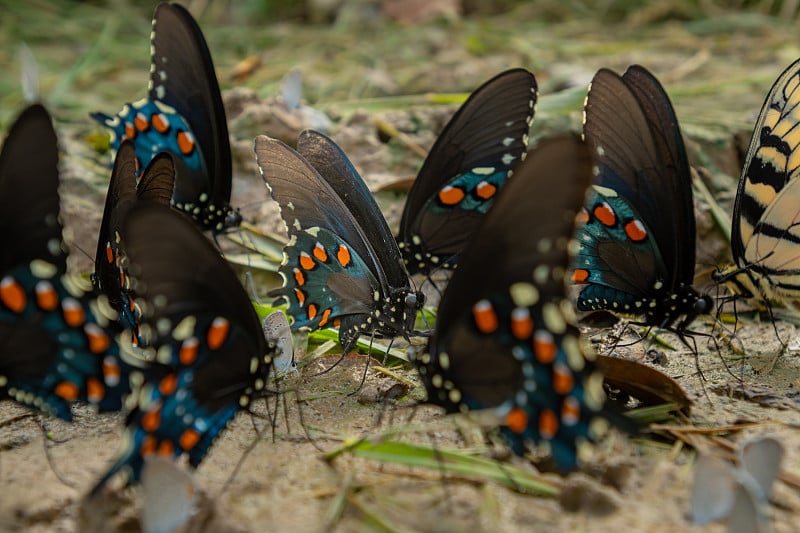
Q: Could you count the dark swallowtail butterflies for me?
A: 8